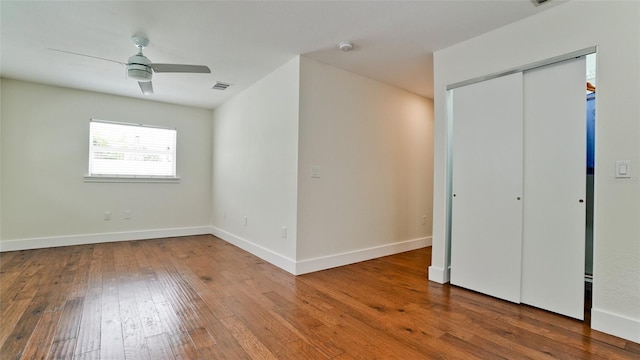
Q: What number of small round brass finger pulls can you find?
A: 3